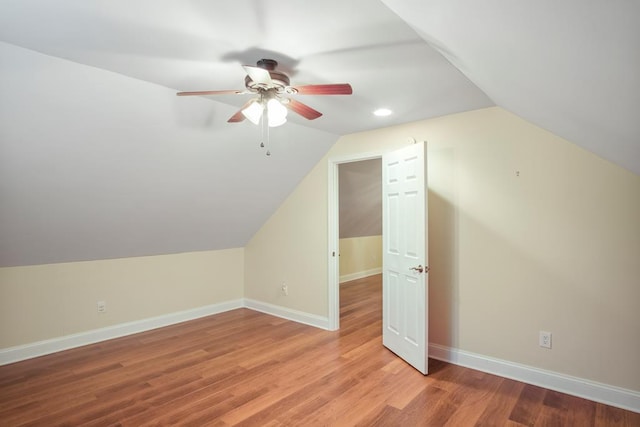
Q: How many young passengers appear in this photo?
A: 0